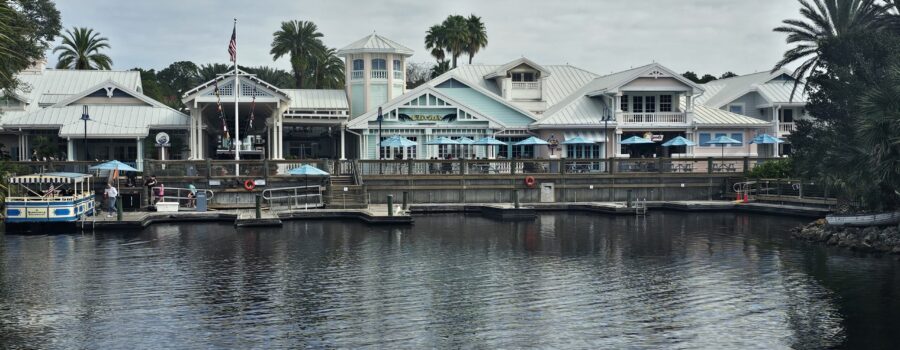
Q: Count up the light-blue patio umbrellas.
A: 12